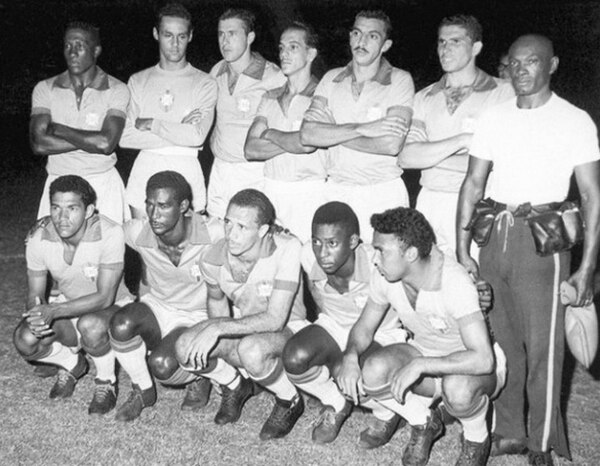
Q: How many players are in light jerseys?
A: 11